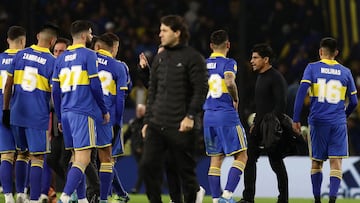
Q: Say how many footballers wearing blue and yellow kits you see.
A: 7